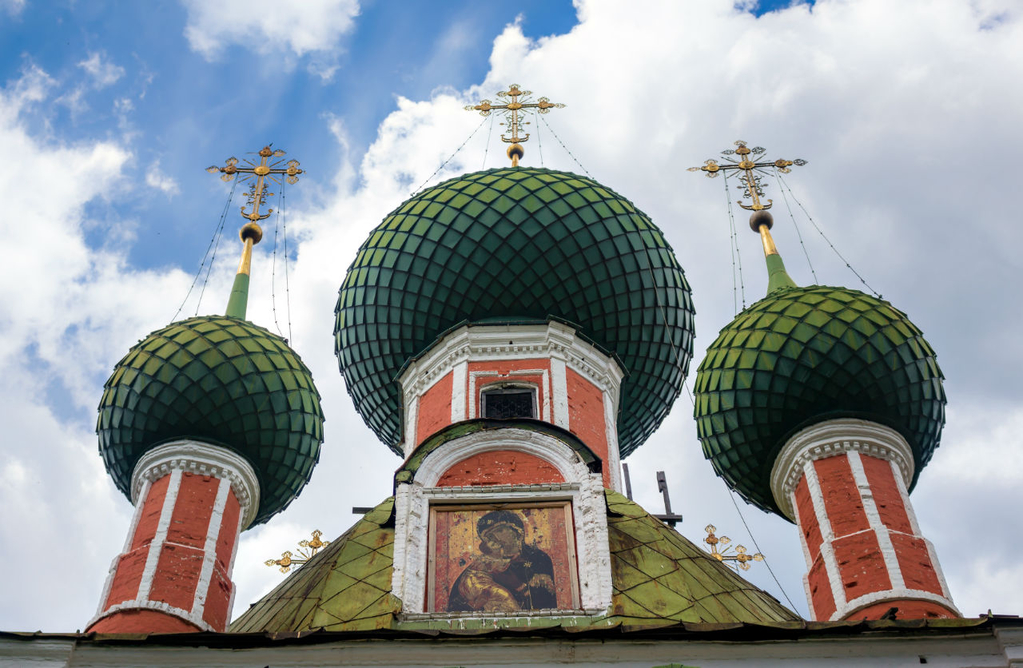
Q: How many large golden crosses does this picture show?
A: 3